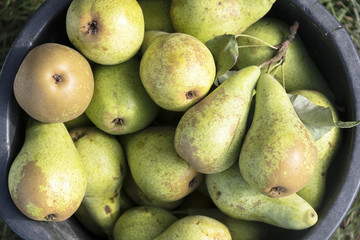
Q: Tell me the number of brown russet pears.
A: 1